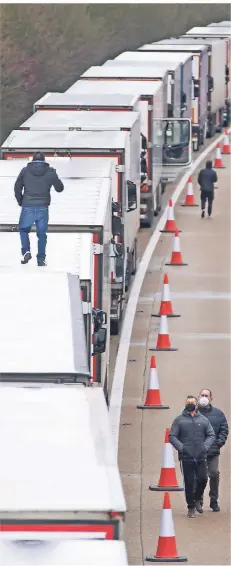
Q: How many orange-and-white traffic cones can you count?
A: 10